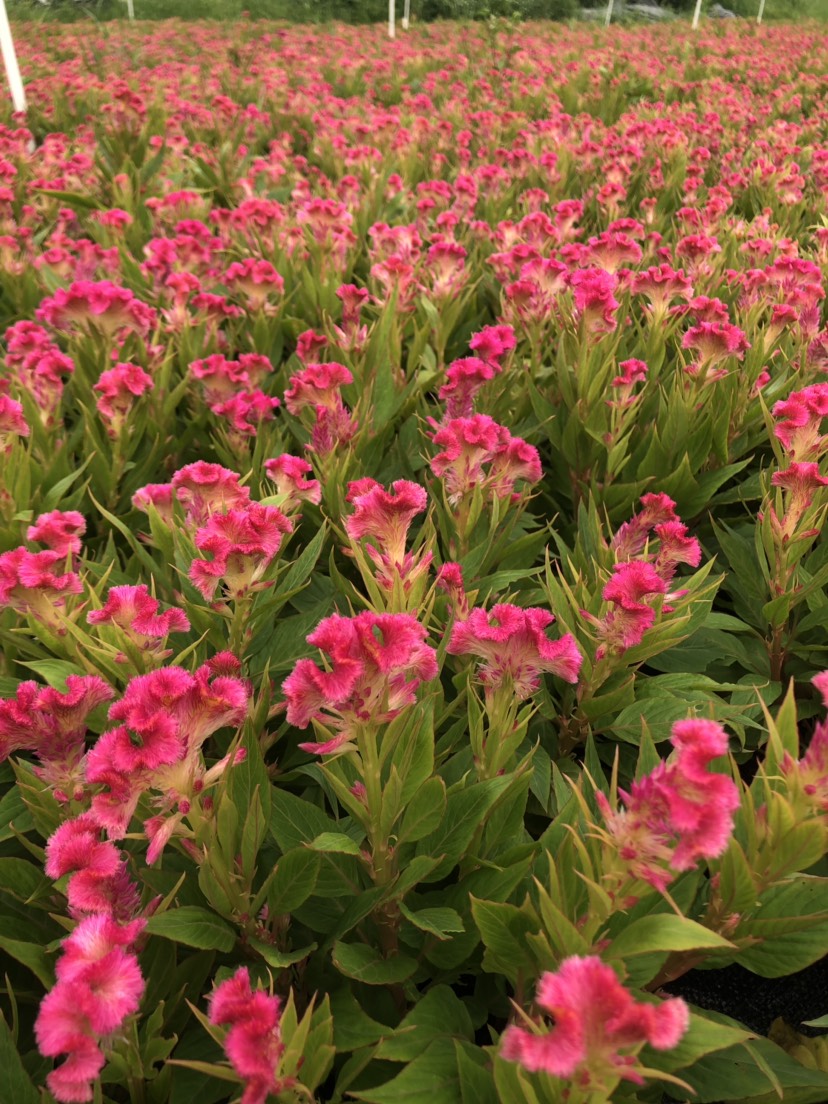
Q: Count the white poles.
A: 7